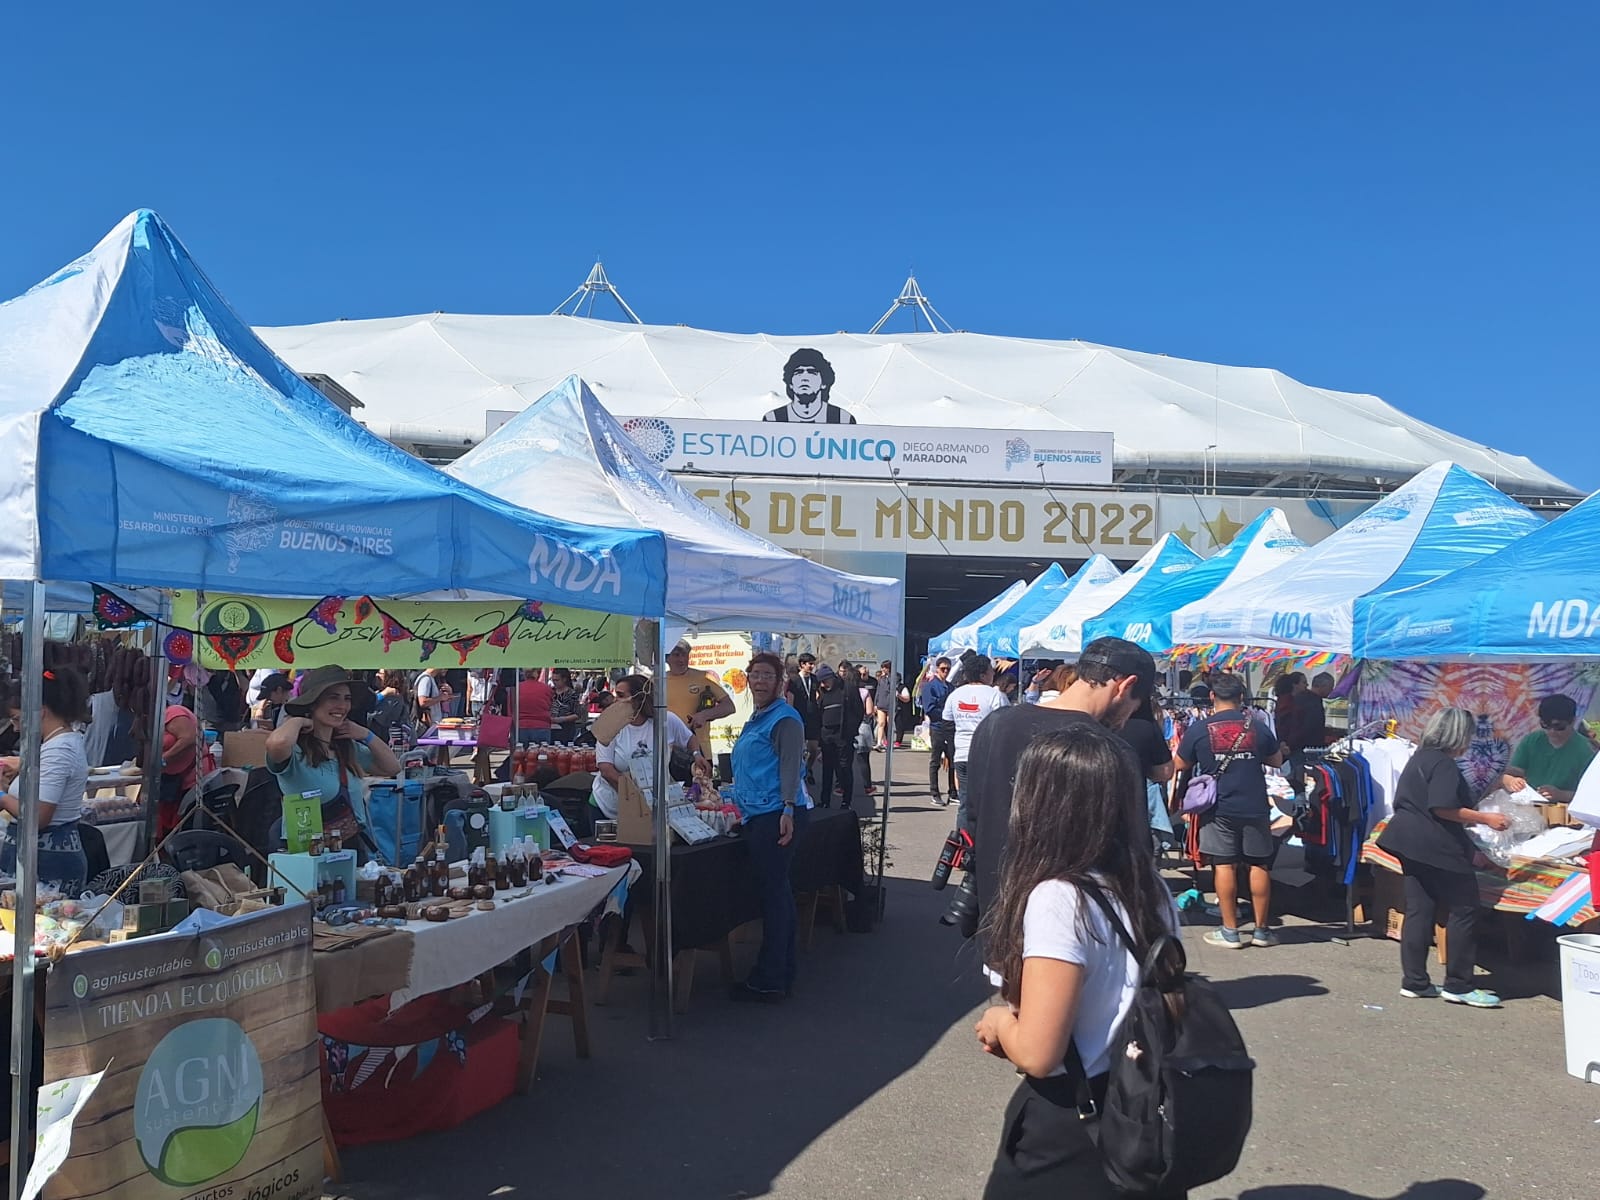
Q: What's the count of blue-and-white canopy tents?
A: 9